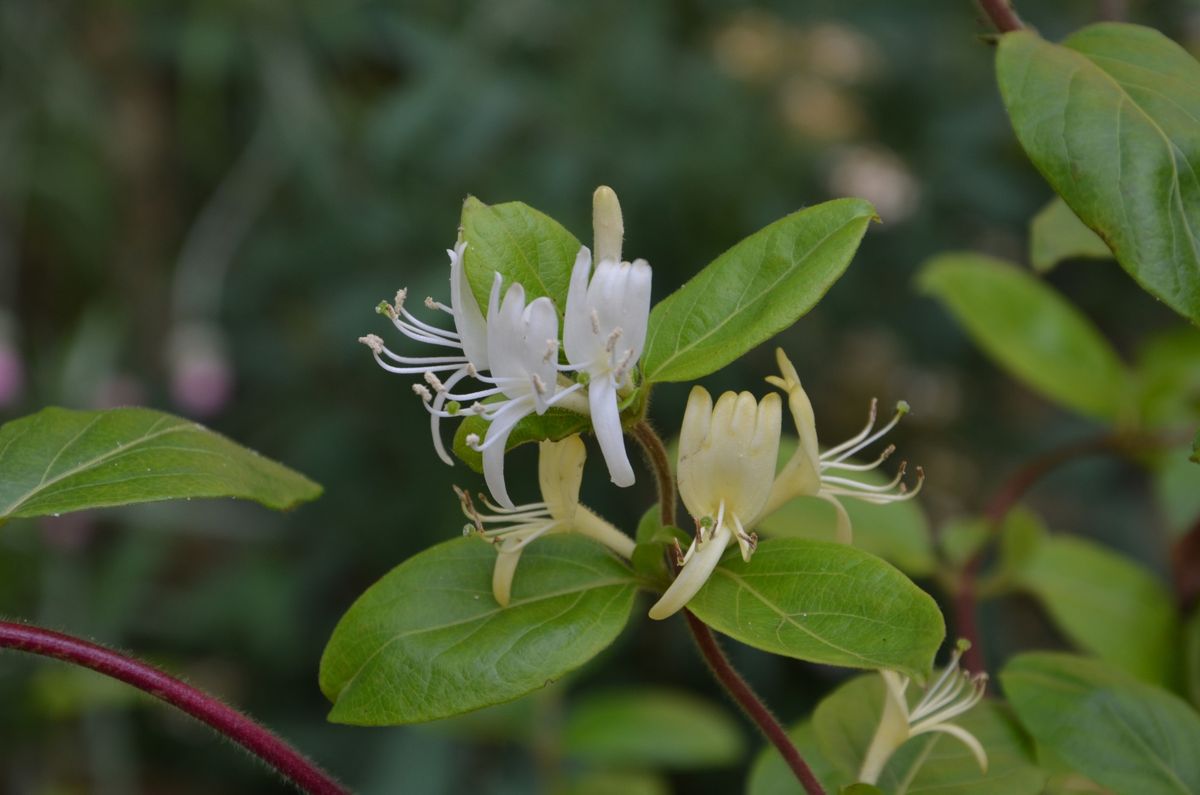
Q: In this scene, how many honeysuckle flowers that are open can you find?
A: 7